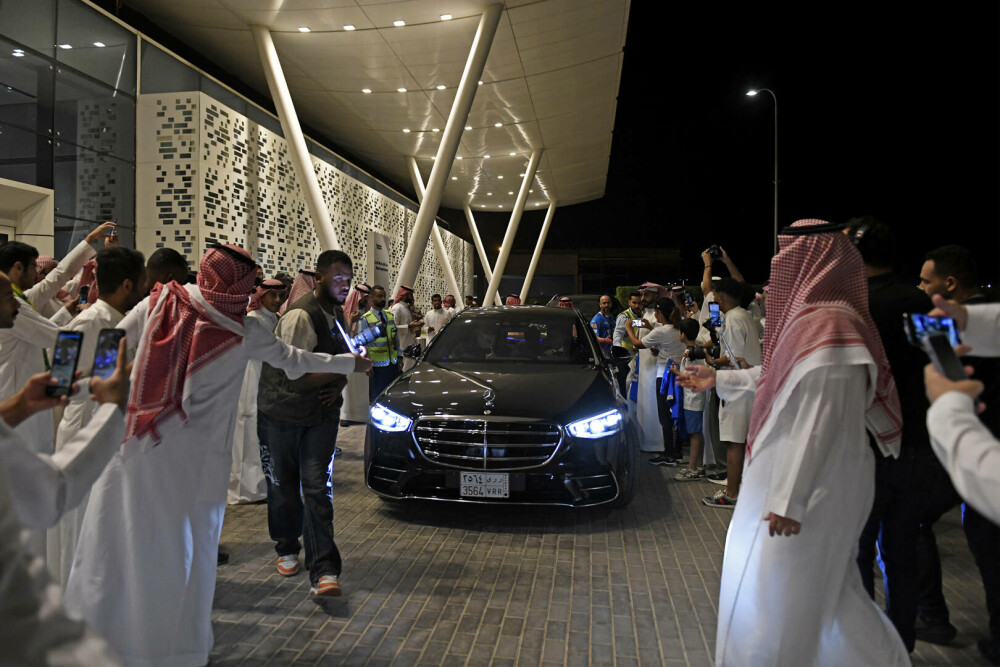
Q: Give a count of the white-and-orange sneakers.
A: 2